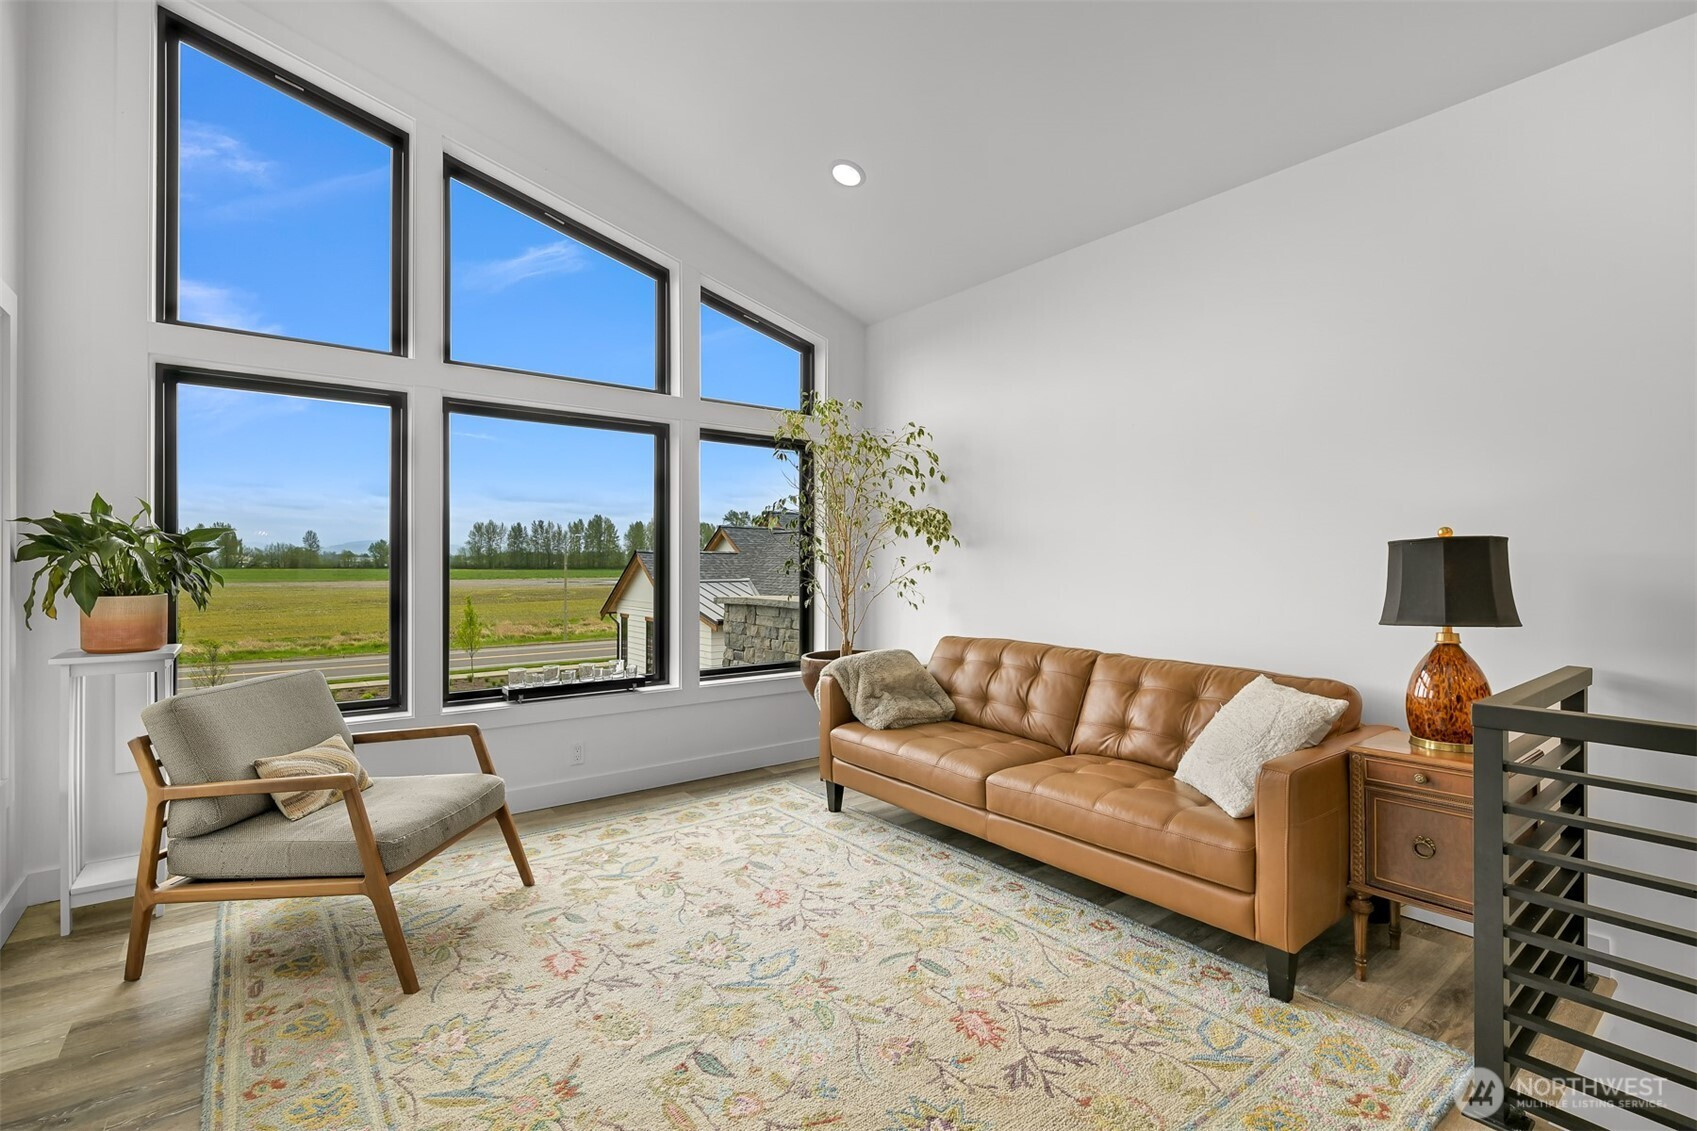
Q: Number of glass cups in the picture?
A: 11